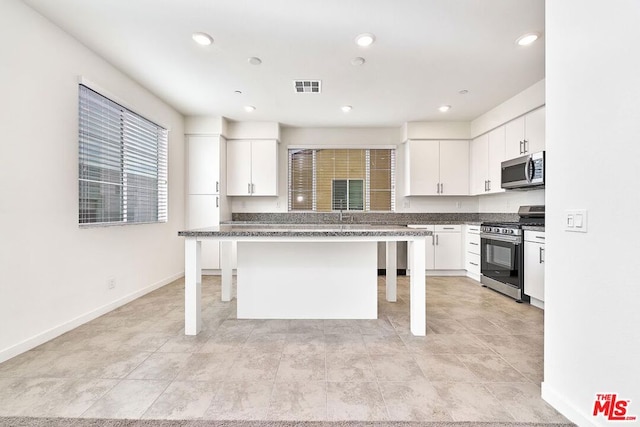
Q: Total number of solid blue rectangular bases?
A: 0